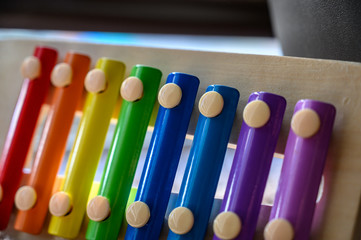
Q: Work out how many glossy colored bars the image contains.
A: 8